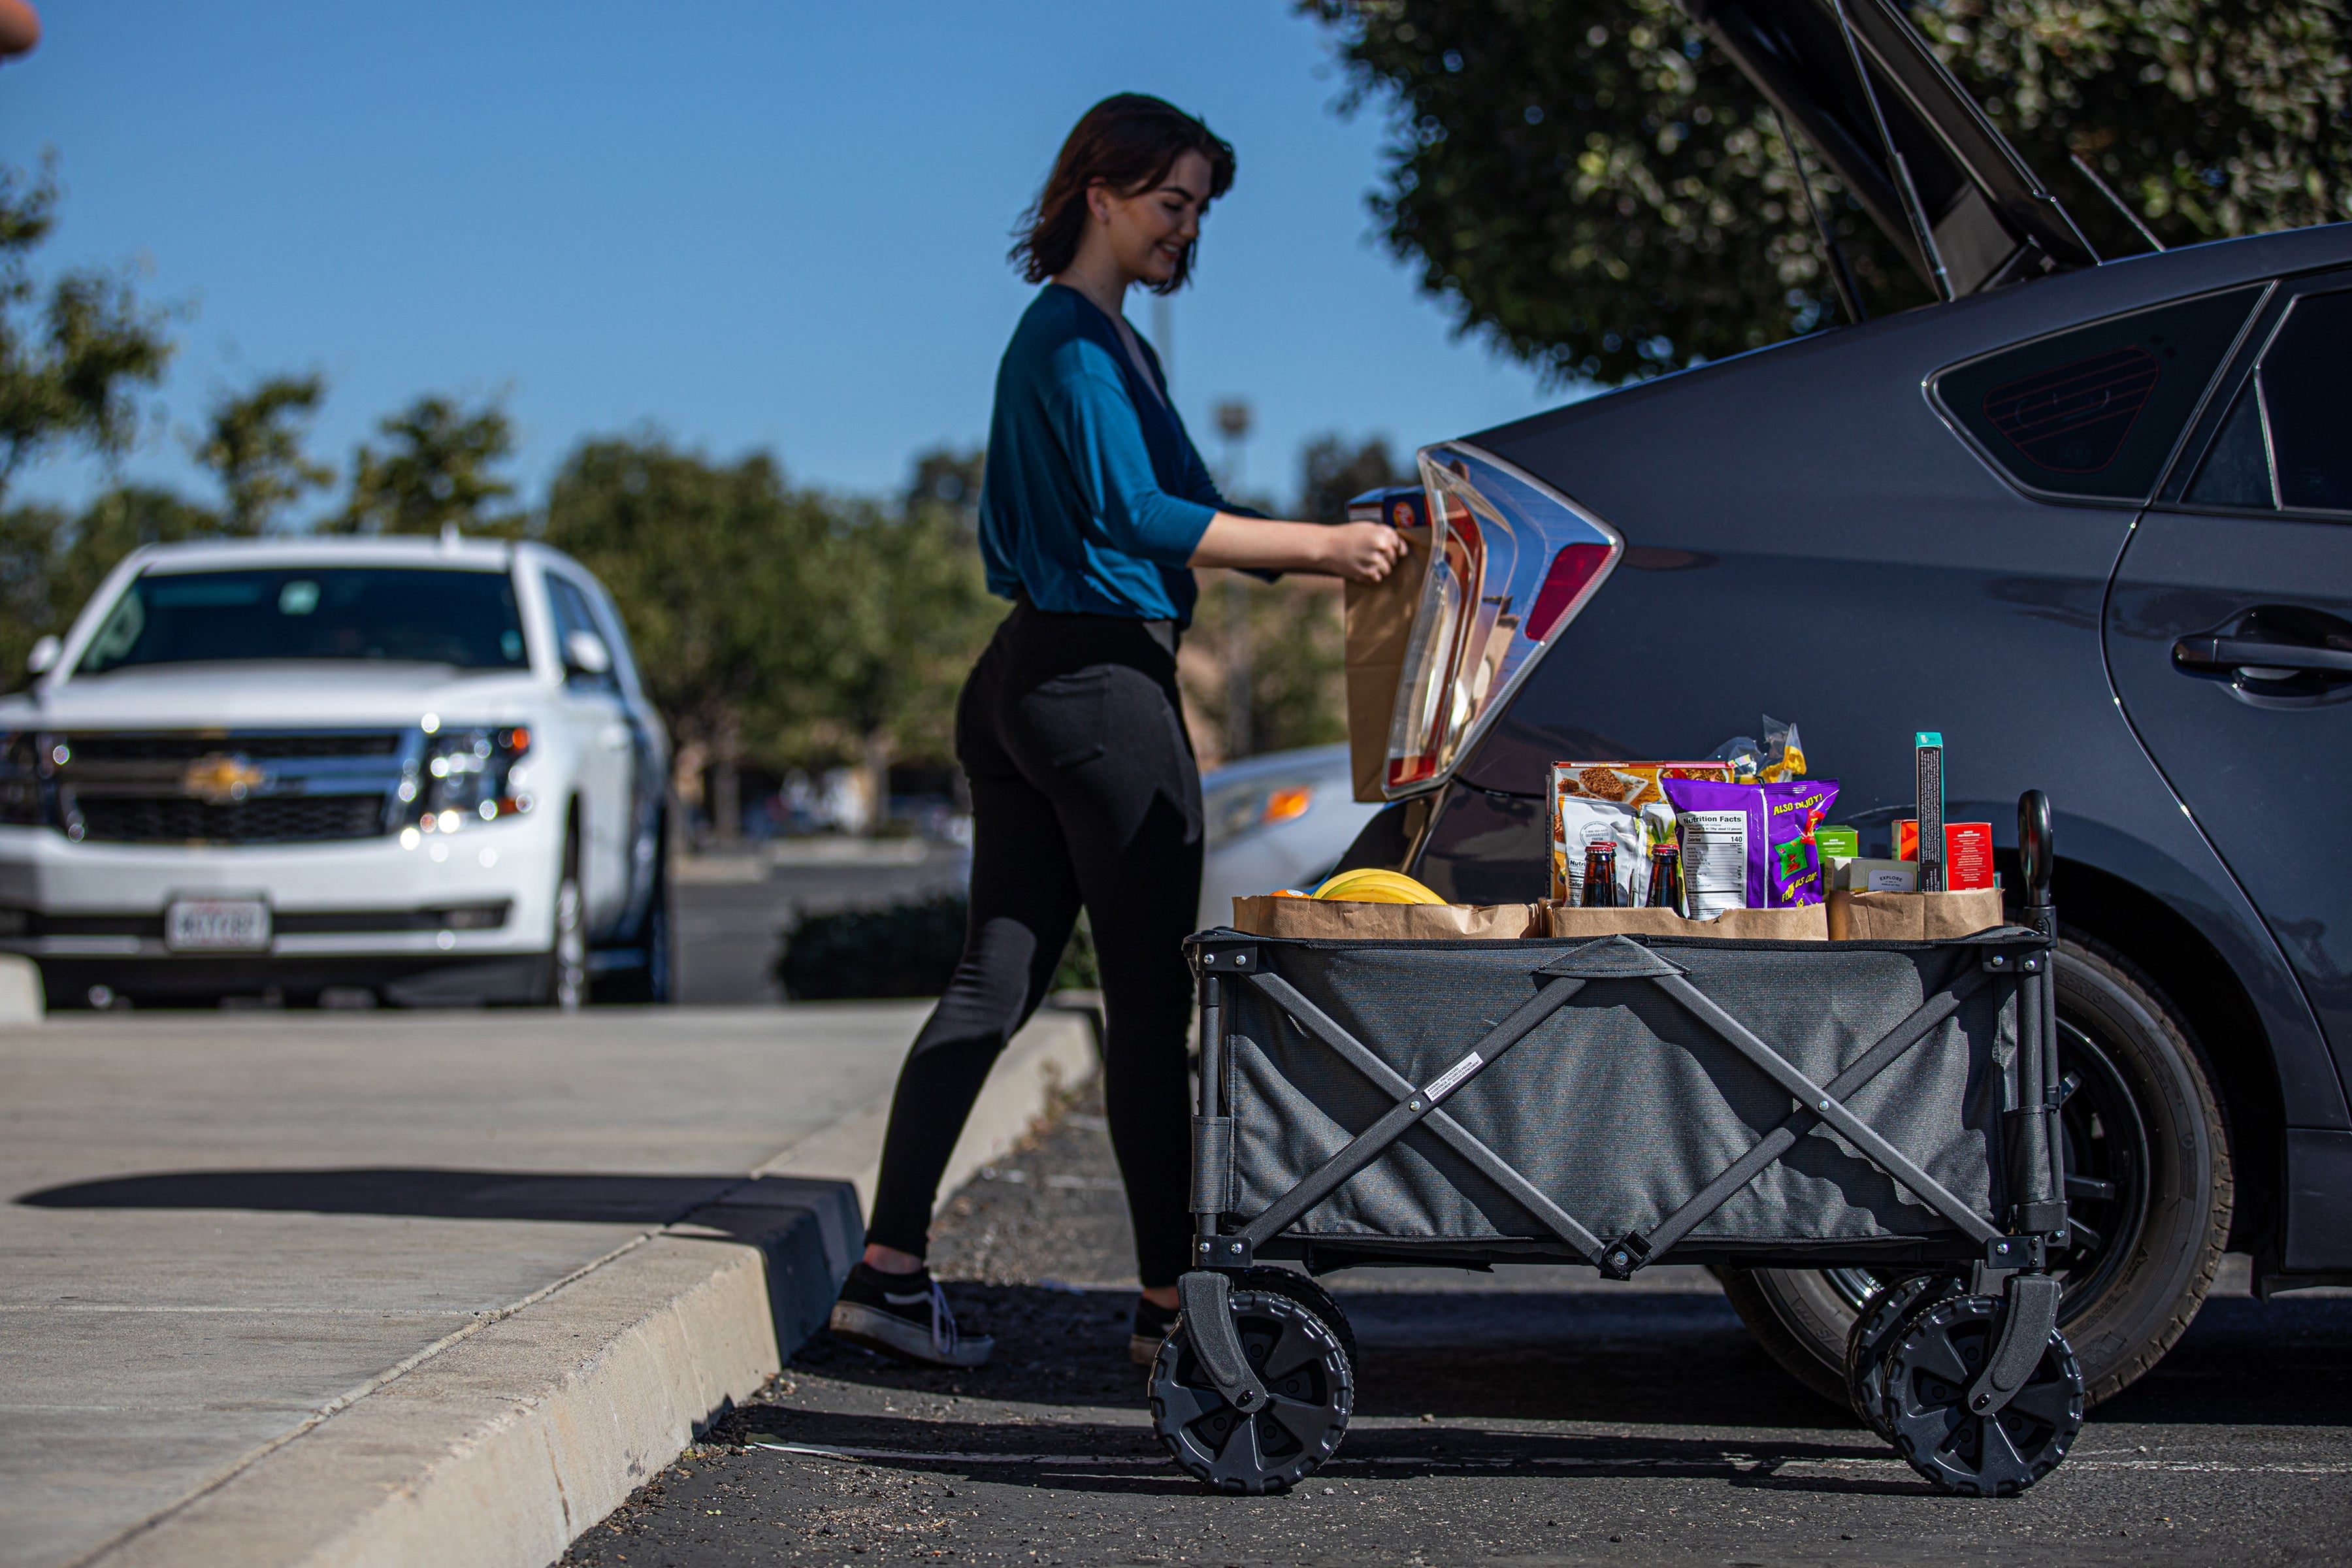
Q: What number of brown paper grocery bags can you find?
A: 4